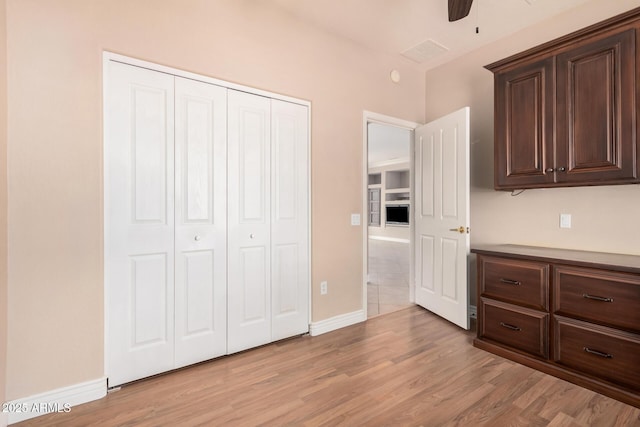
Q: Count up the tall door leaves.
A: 5